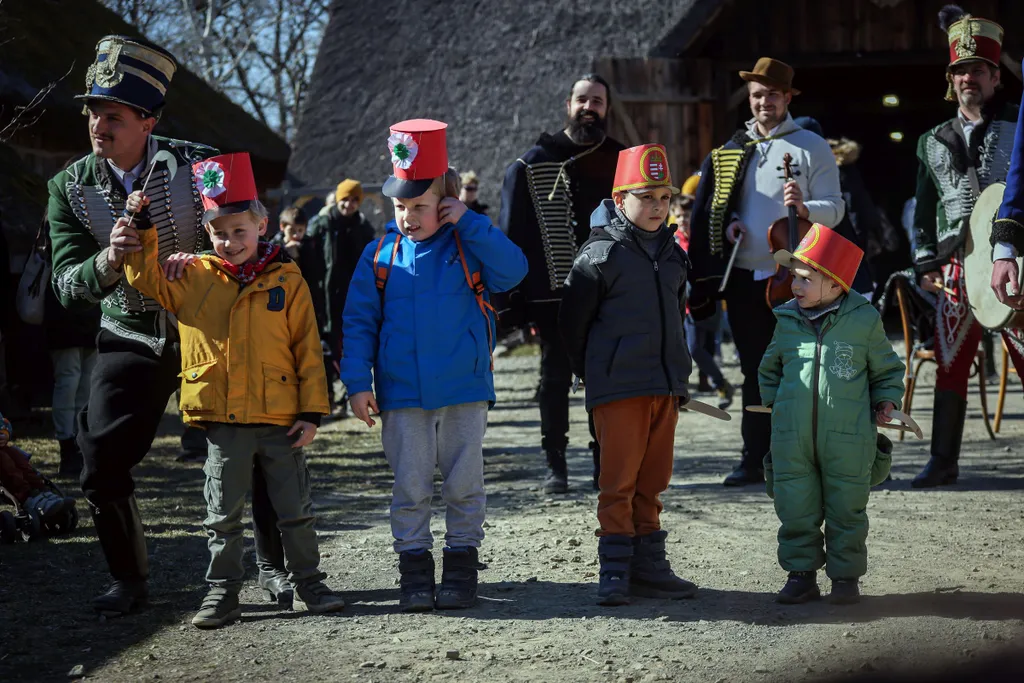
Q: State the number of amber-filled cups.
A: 0